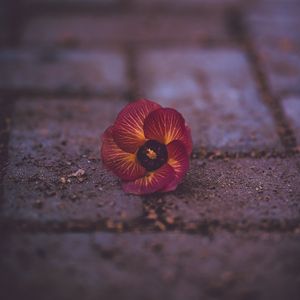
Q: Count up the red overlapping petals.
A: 5